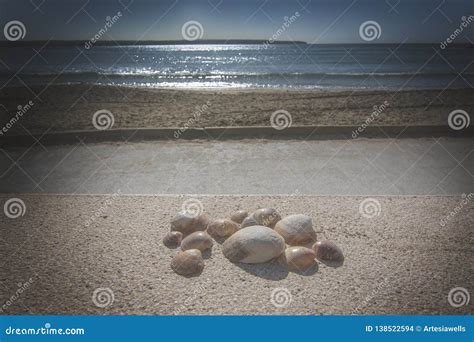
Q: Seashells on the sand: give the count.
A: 11